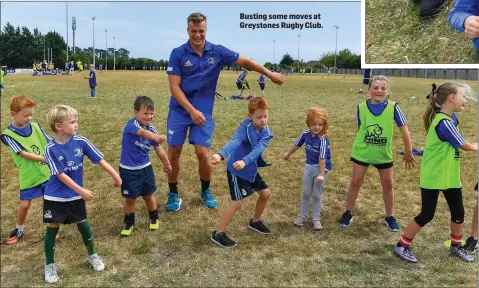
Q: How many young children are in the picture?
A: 7